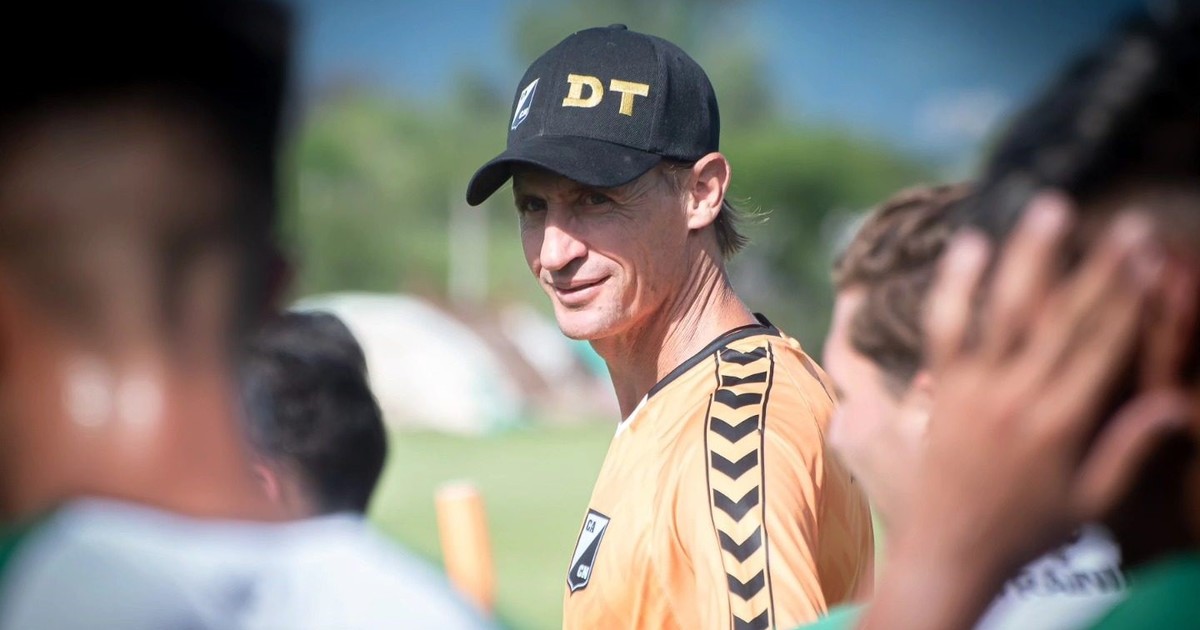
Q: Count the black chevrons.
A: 9